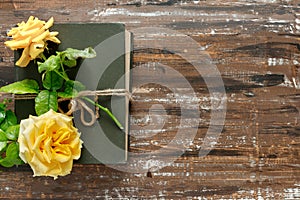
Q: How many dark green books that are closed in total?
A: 1